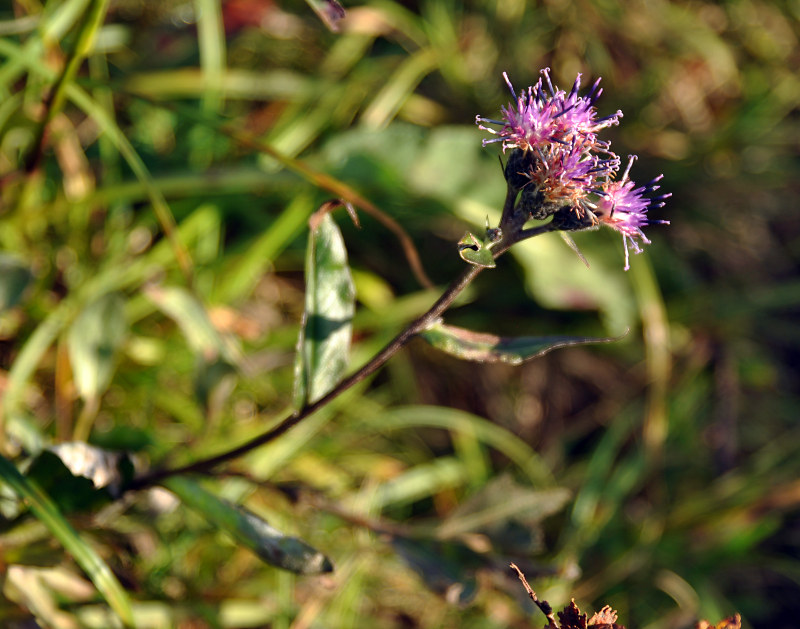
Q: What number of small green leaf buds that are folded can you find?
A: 1